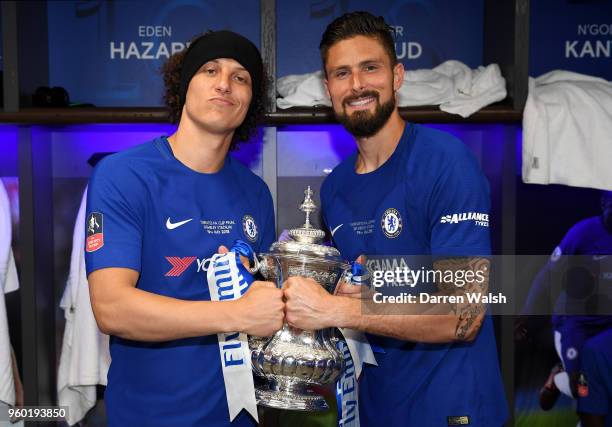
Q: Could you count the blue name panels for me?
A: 3